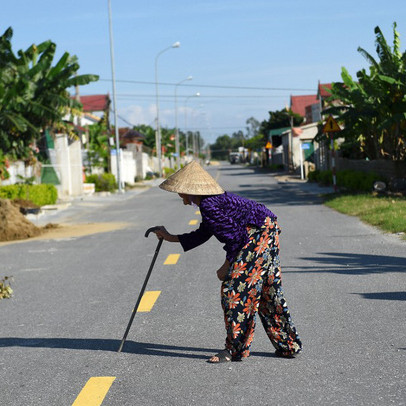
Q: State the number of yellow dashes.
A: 5